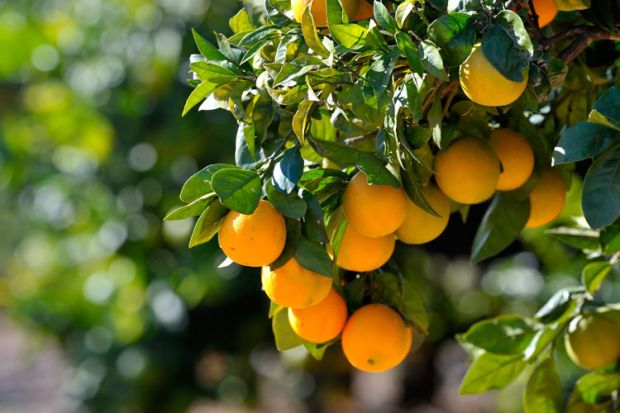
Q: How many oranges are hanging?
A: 15